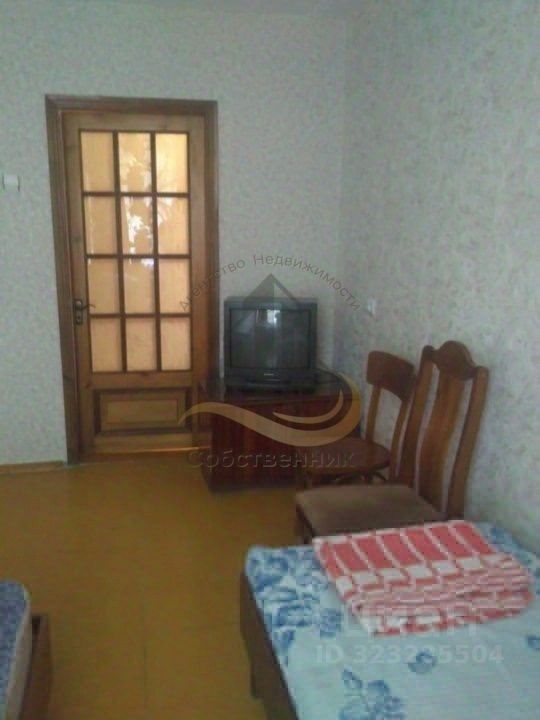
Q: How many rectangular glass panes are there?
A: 12